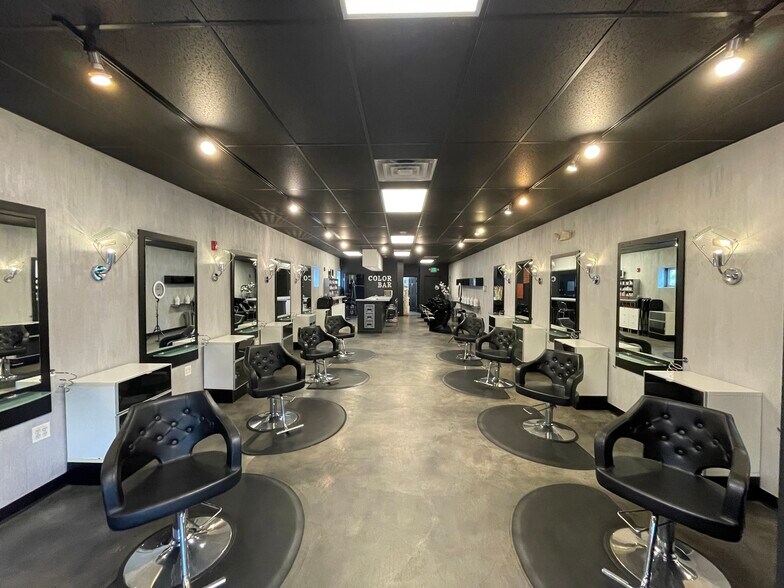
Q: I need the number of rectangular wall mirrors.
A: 9